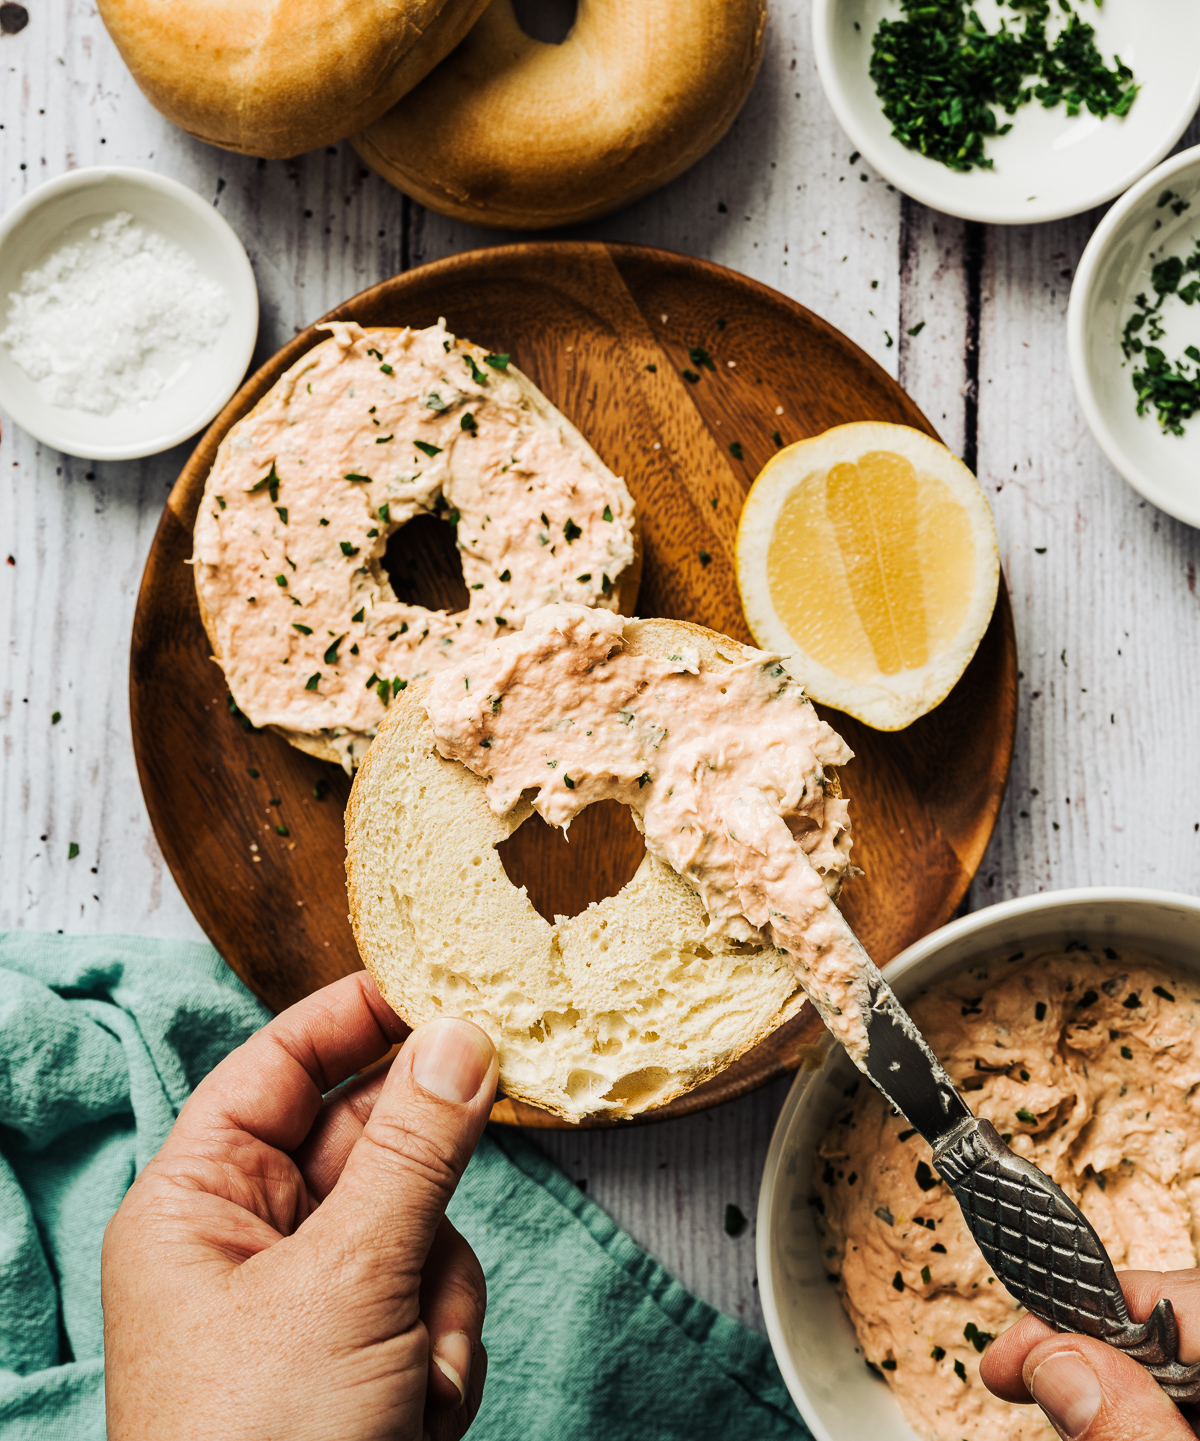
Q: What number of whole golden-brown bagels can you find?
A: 2